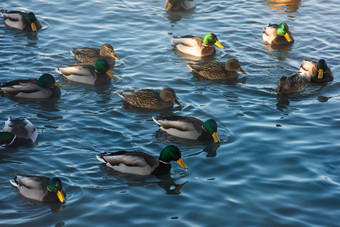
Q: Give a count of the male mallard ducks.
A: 11